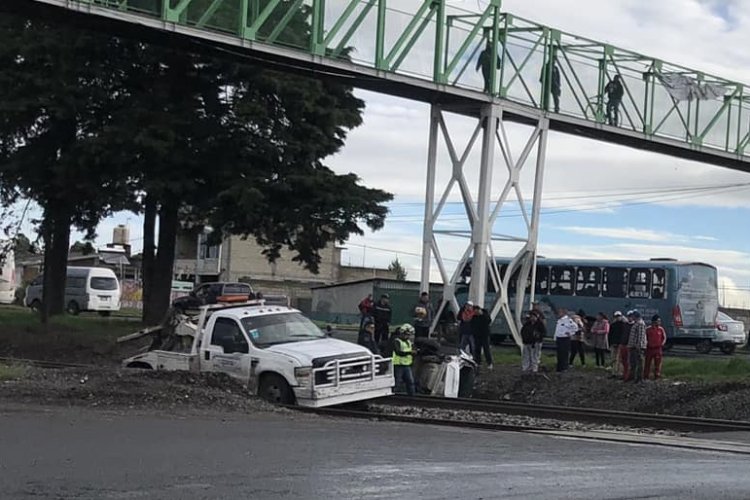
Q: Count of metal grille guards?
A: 1